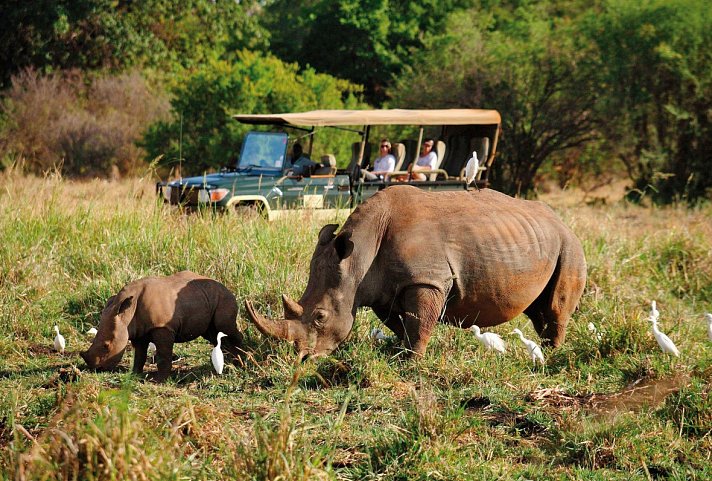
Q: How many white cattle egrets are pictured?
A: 12